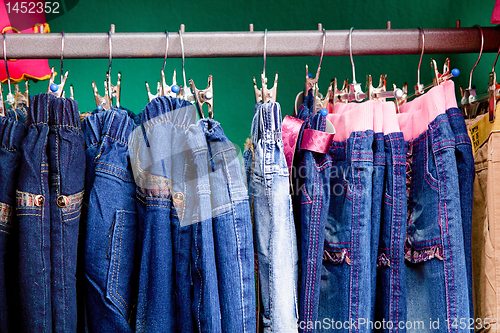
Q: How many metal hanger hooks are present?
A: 11